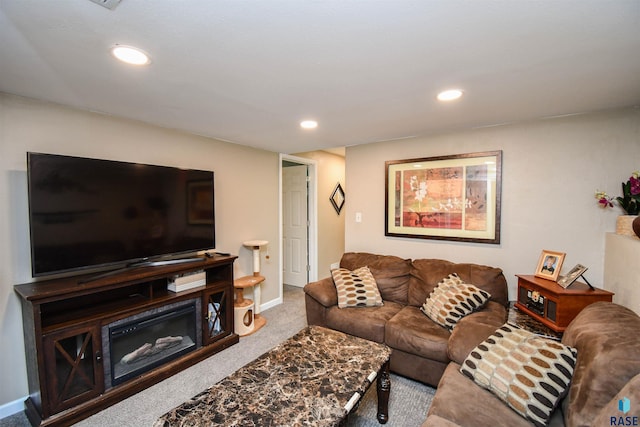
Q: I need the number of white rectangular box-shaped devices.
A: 1